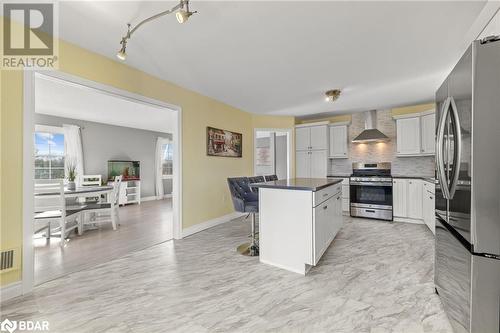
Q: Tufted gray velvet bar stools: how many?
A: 3